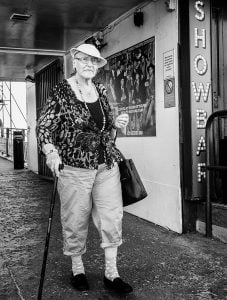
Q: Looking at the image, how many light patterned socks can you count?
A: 2